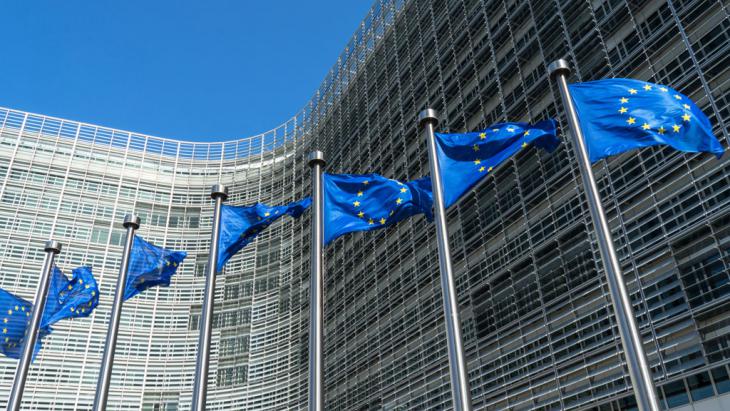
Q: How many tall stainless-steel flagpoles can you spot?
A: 6